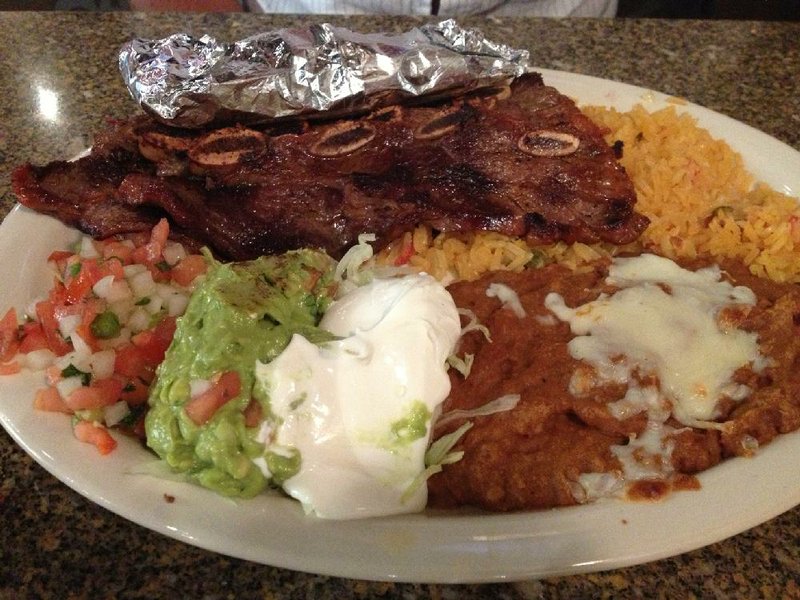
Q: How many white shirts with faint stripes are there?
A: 1